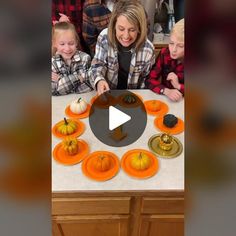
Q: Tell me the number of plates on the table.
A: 10